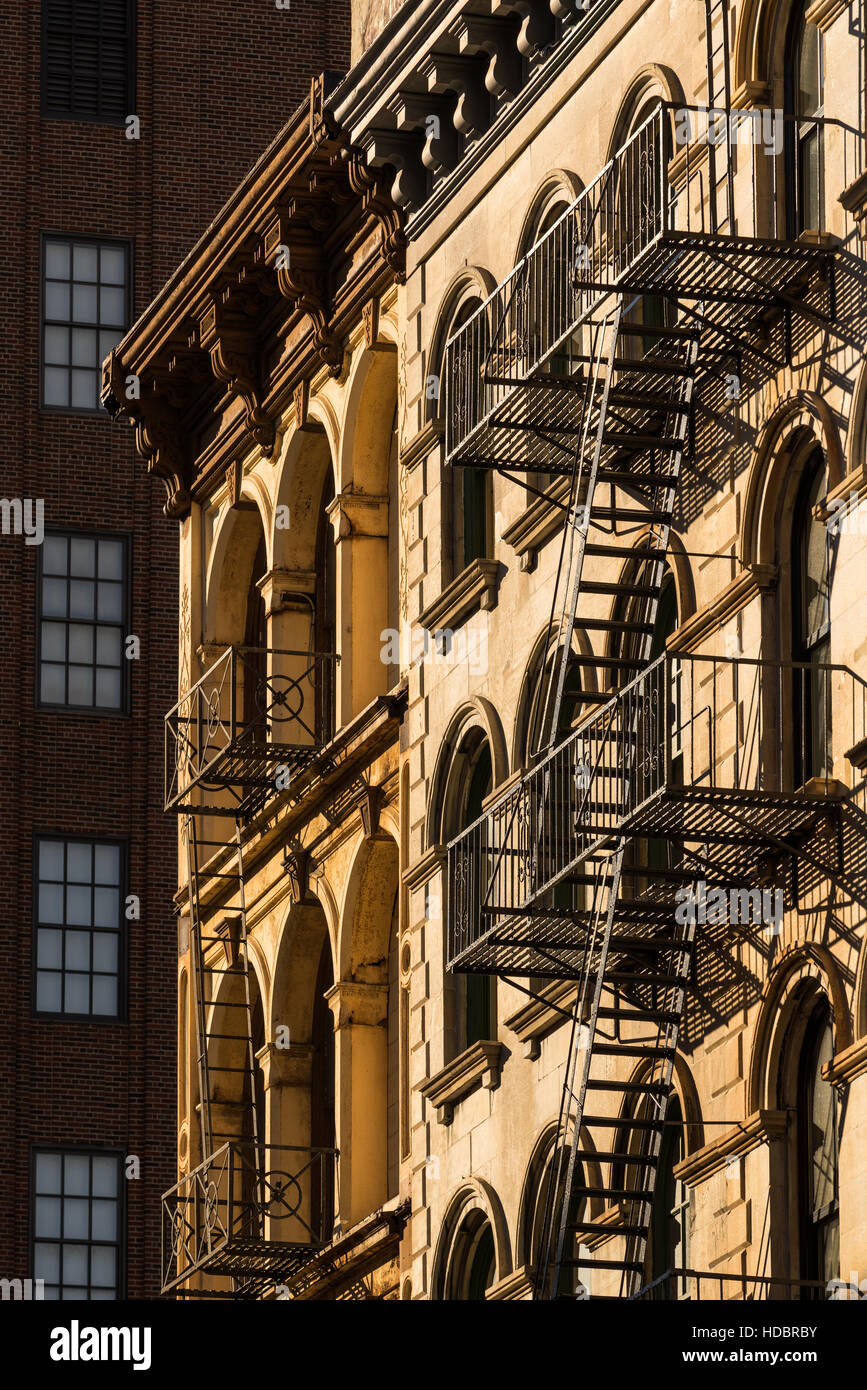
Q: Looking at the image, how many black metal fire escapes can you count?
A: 2